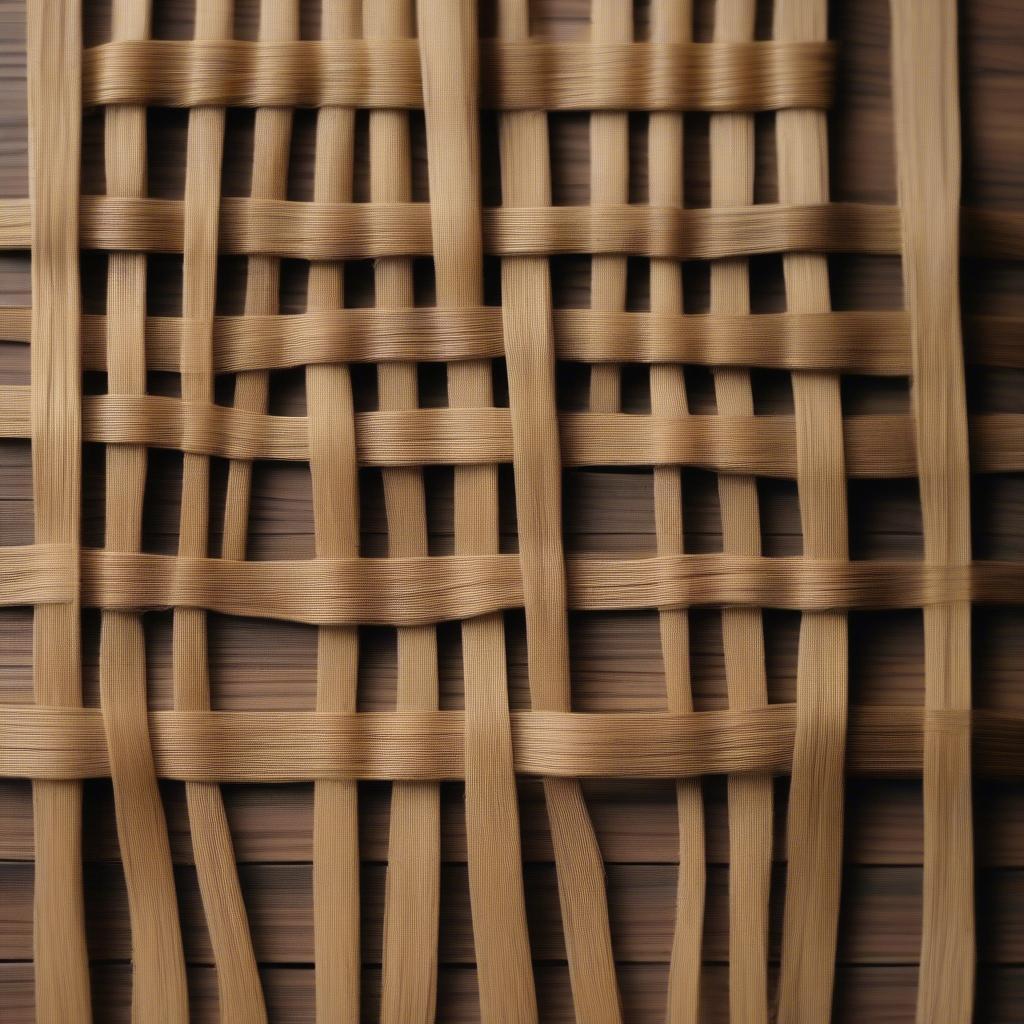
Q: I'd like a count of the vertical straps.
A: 13